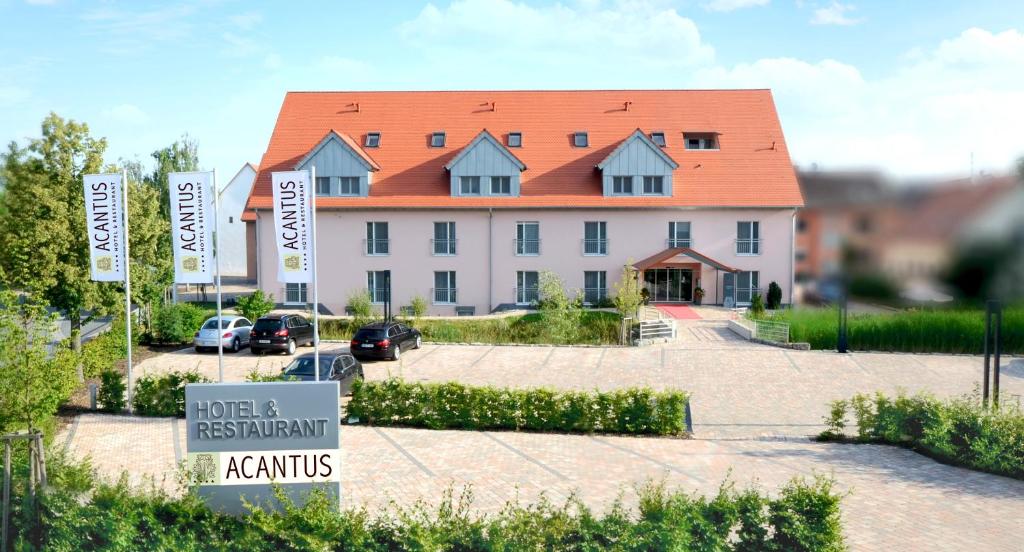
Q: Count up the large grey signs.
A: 1